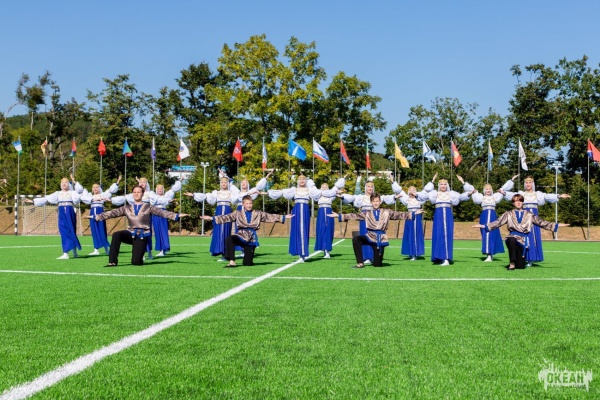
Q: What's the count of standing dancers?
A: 13